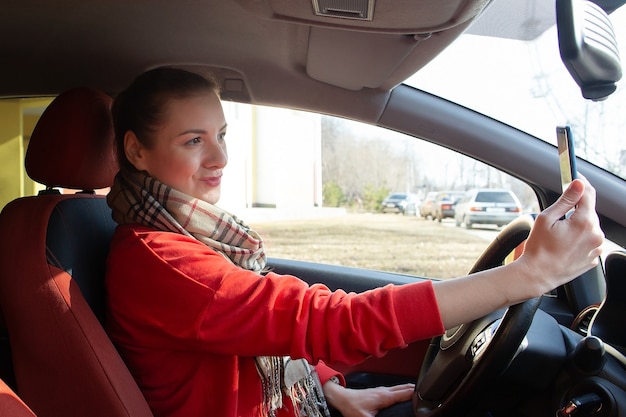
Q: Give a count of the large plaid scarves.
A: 1